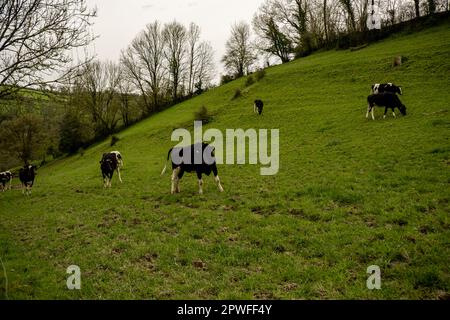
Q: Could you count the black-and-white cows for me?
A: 7